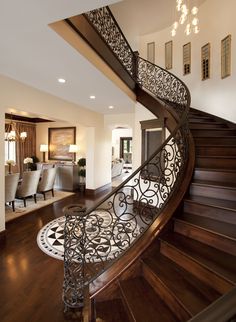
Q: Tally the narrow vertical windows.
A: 5